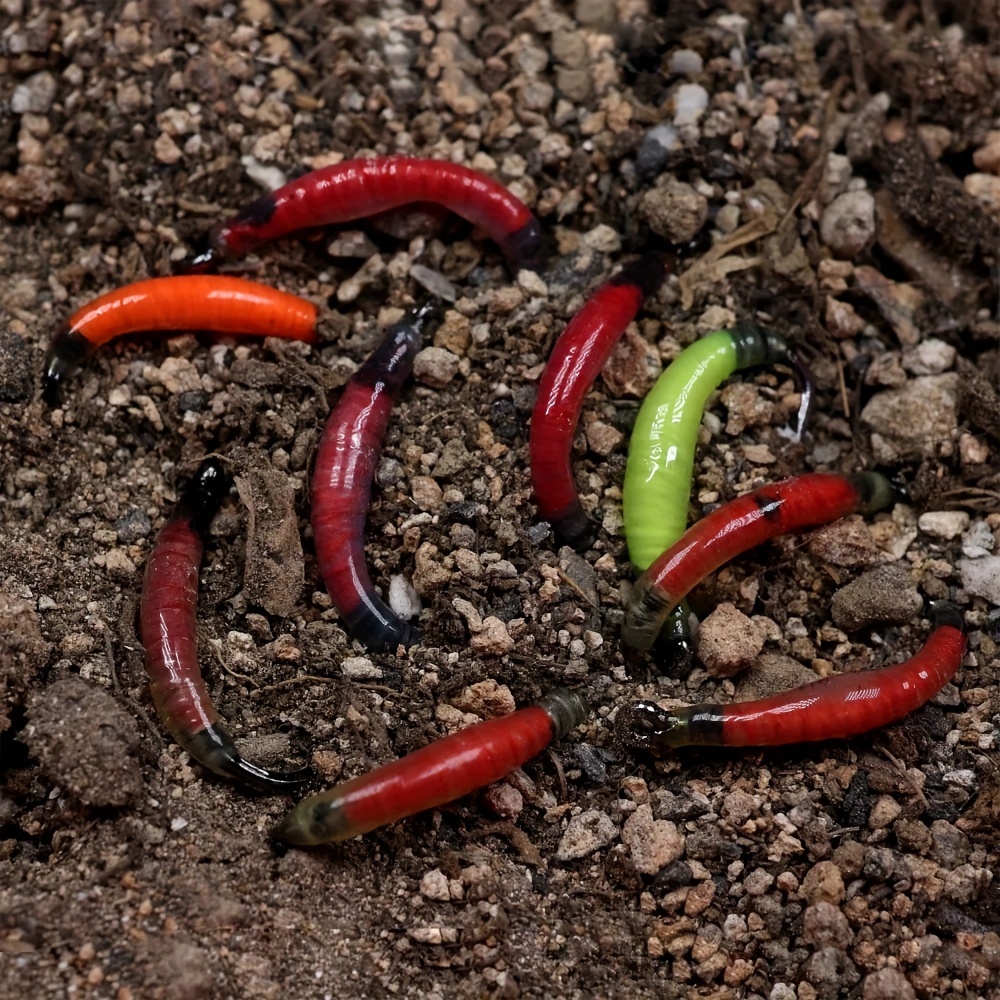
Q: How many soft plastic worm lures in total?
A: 9